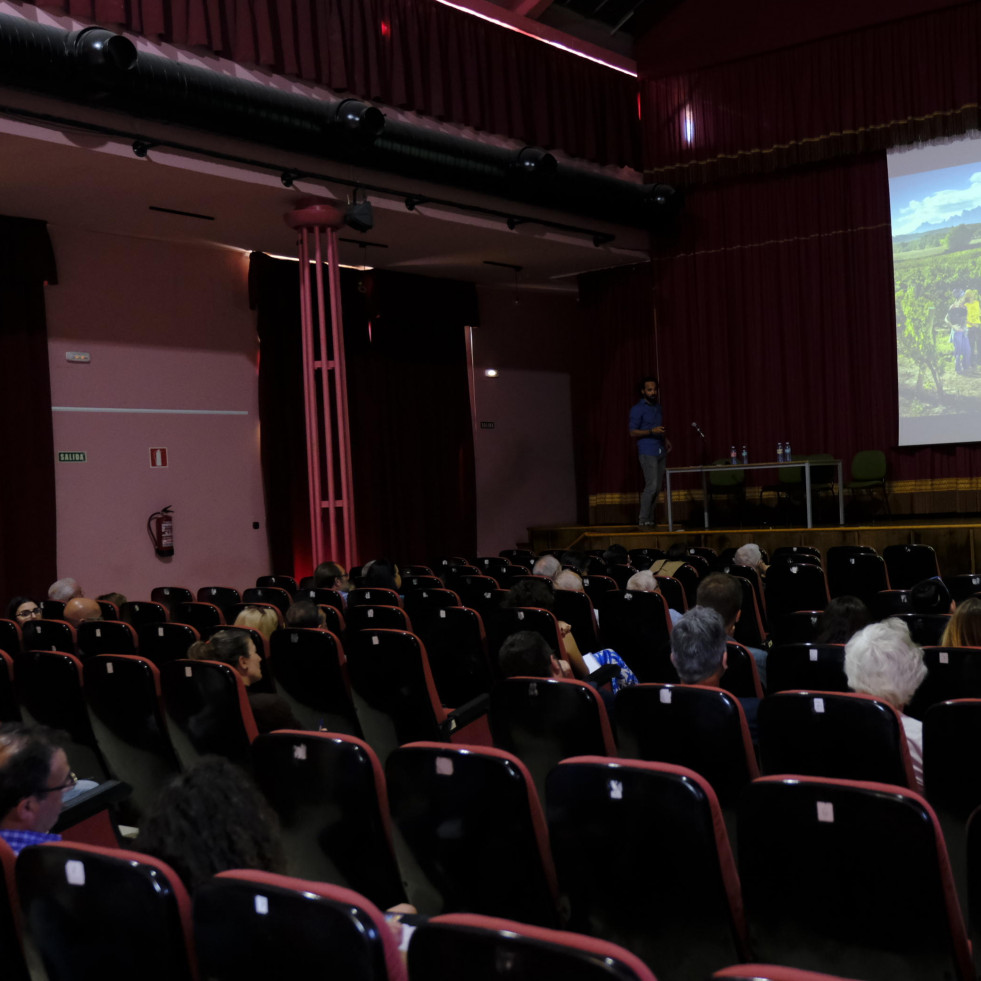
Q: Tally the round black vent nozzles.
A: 4